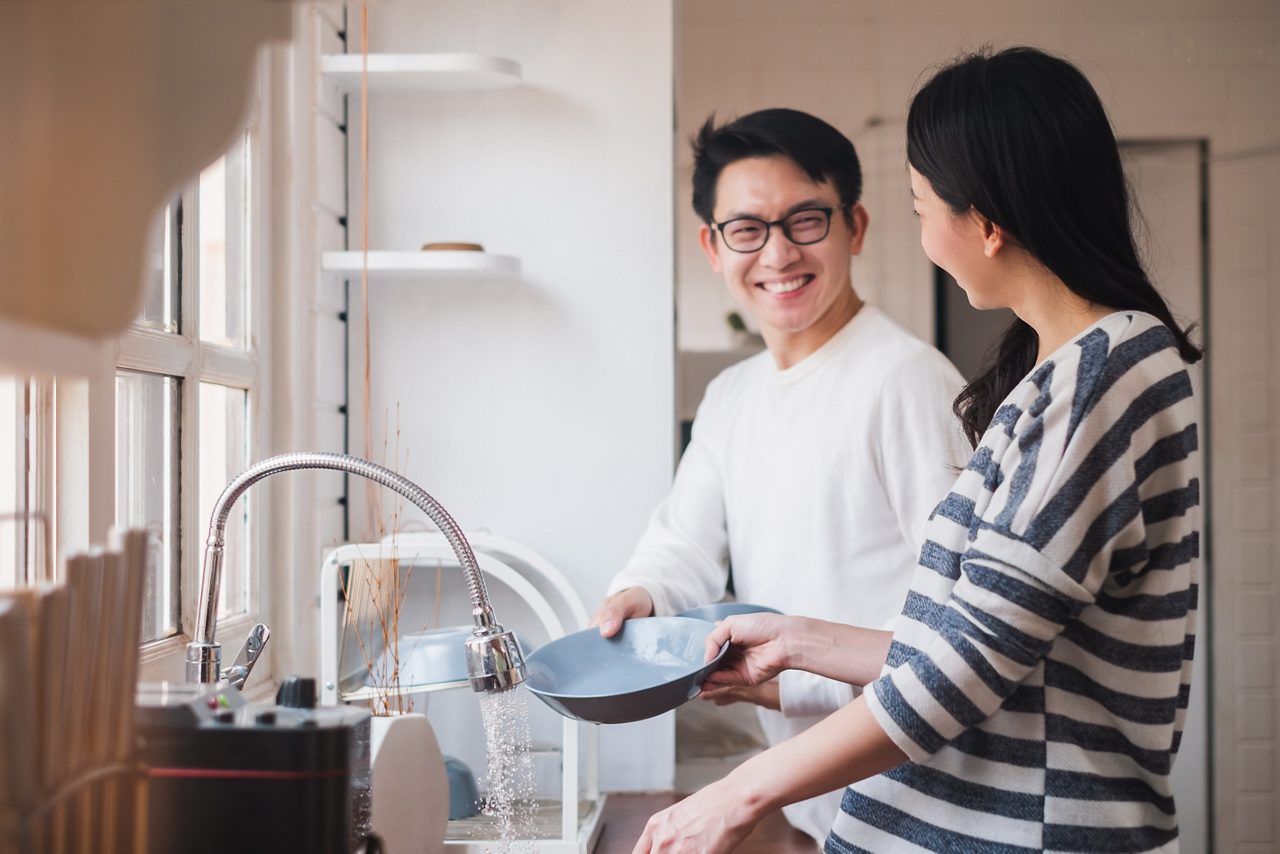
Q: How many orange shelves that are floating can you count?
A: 0